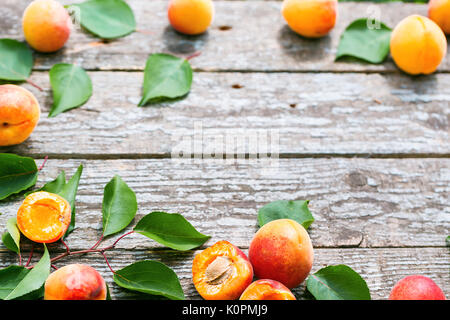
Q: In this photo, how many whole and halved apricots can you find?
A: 12